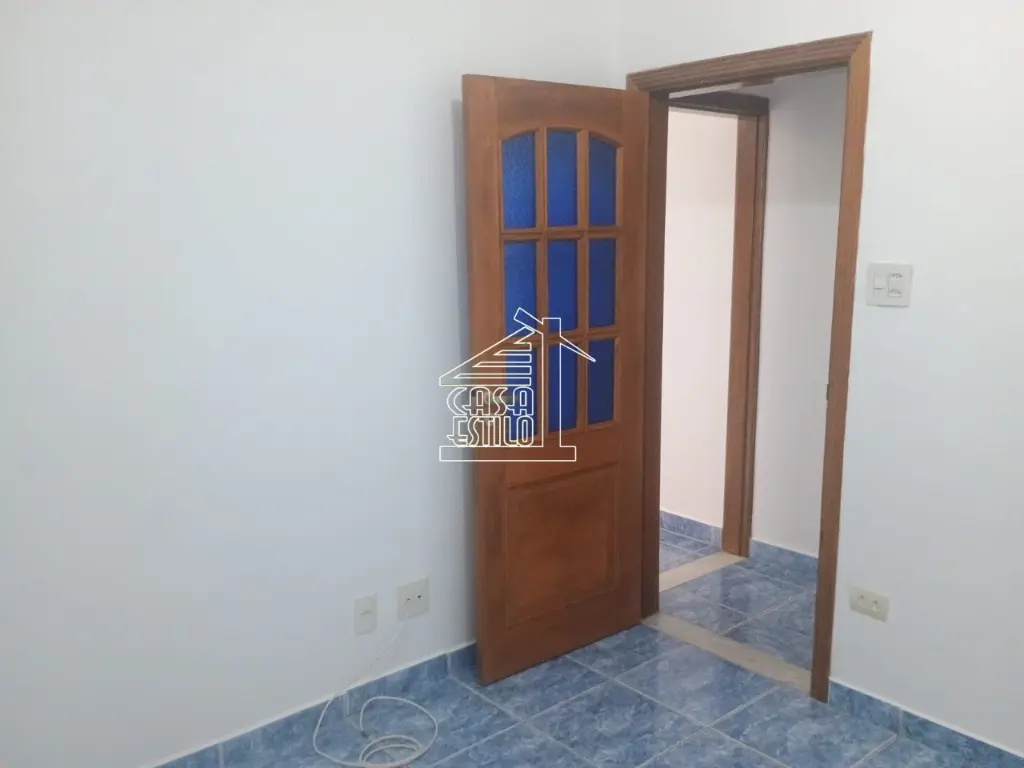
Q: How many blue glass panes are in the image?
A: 9